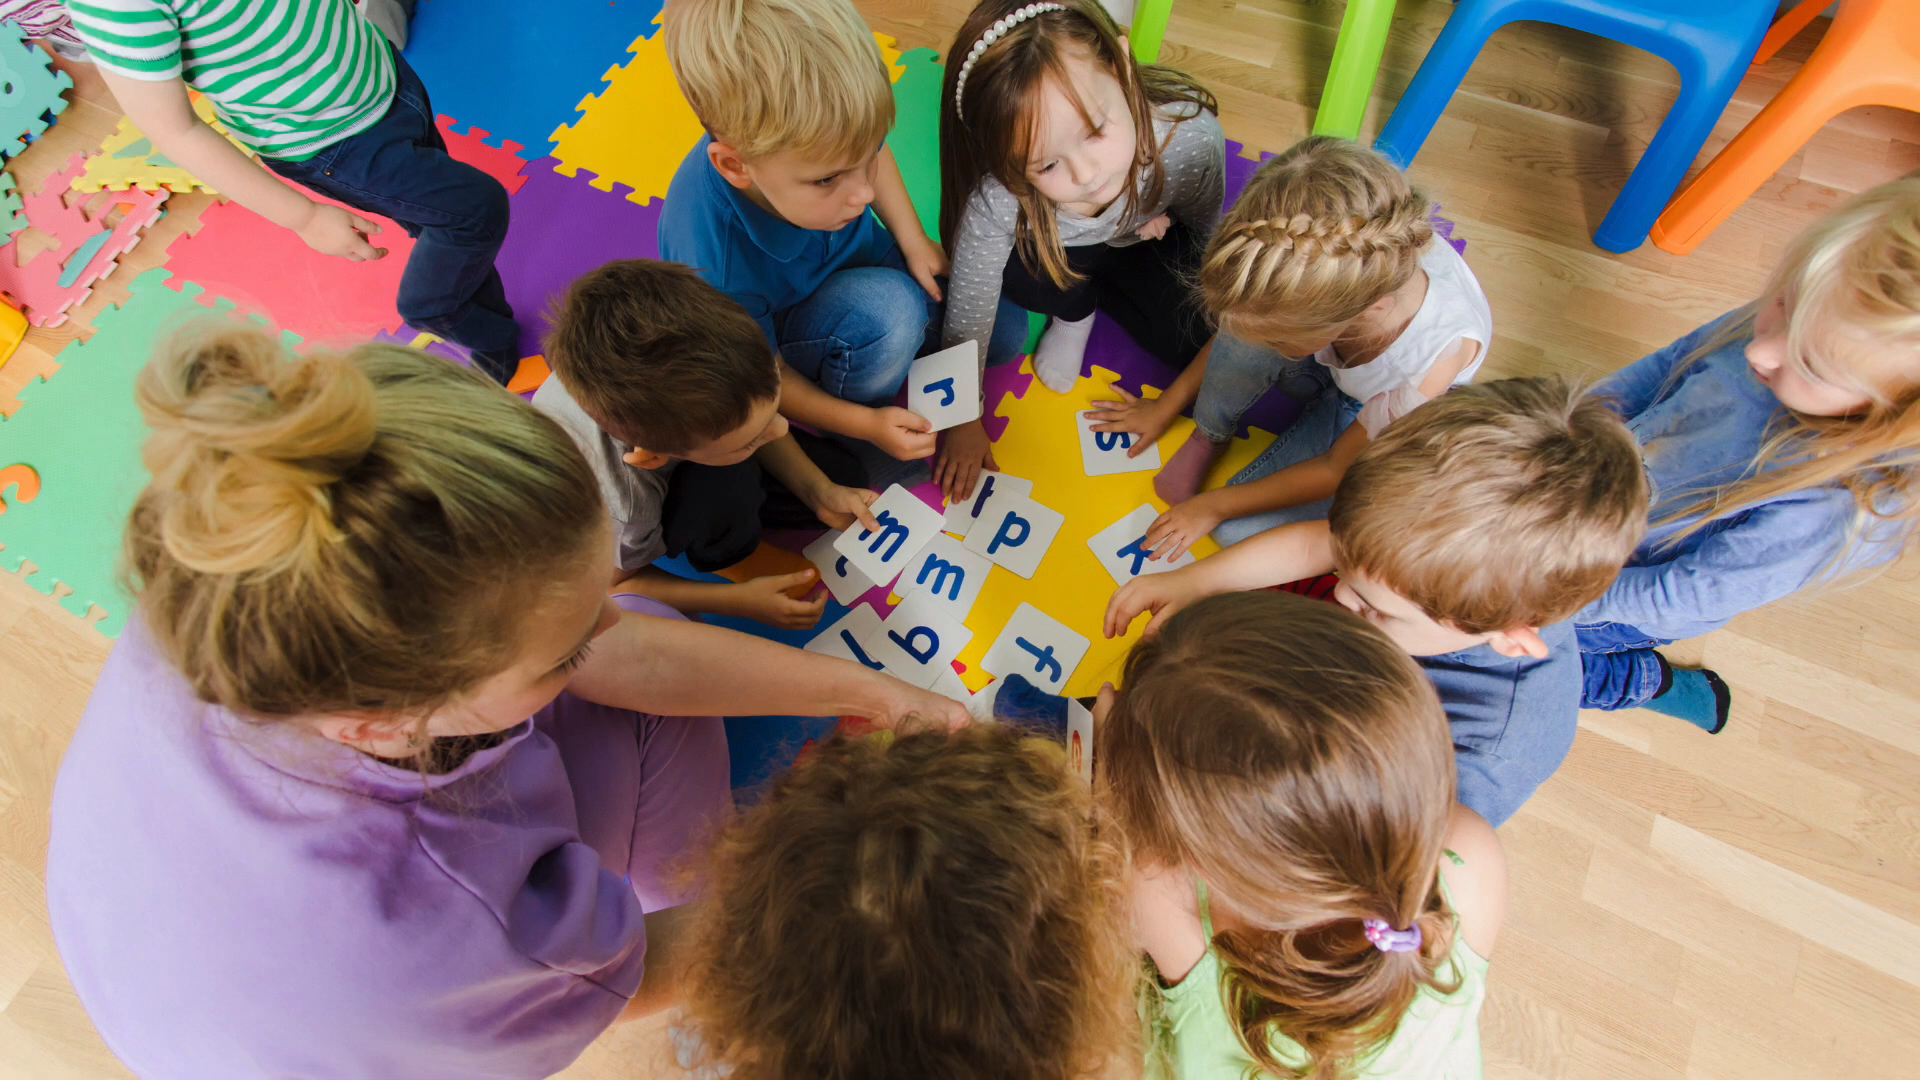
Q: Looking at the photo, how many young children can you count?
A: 9